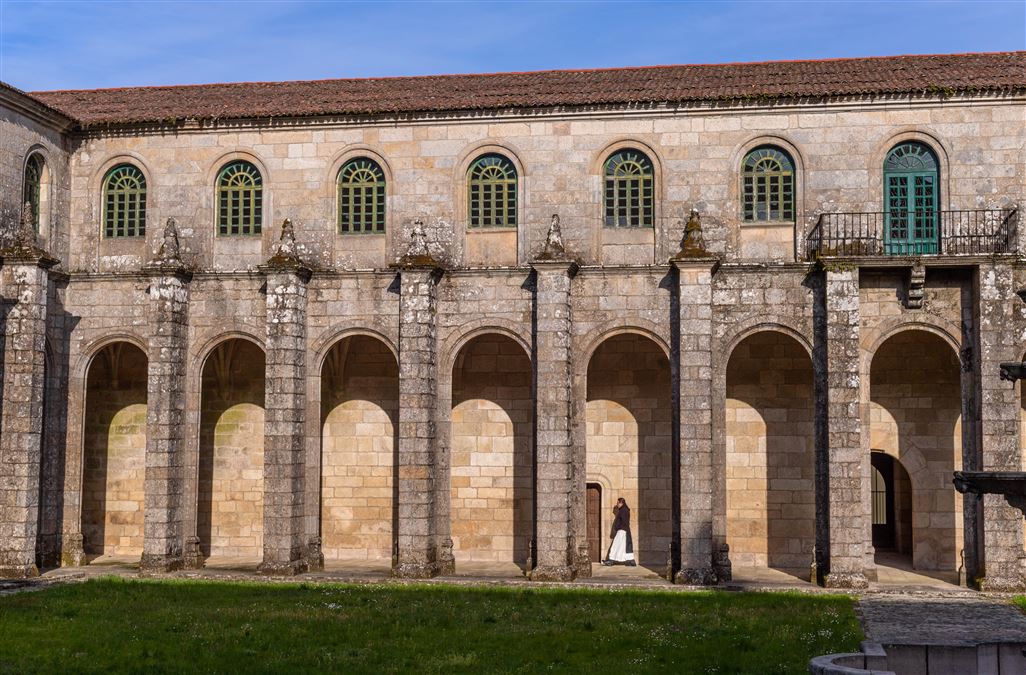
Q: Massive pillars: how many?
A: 8